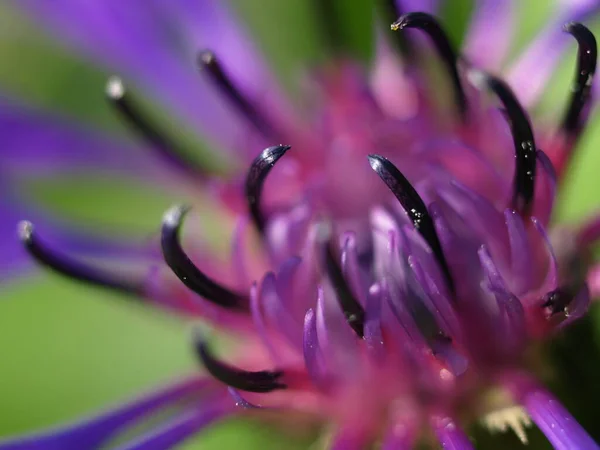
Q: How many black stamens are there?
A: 11